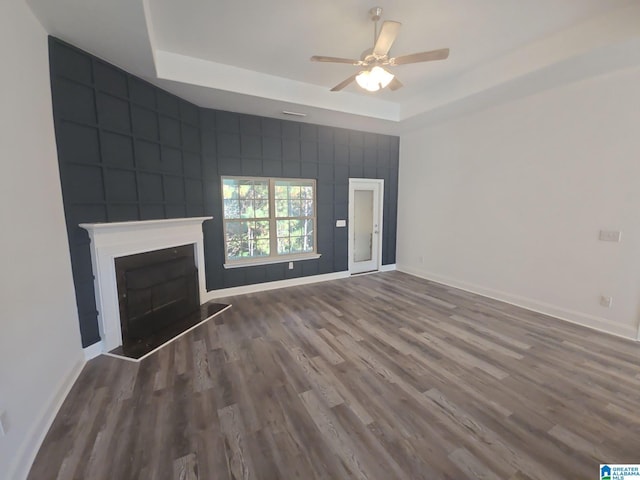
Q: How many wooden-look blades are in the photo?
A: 5